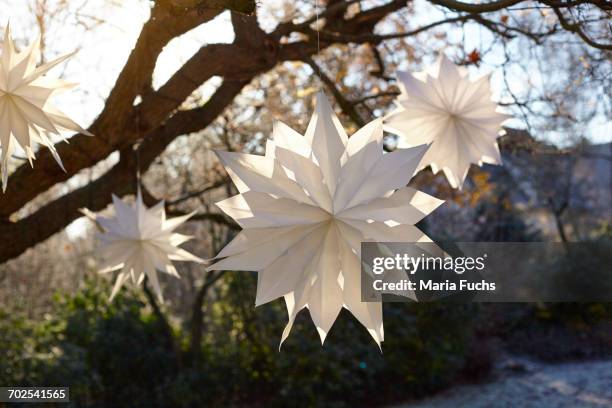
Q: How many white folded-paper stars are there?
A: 4